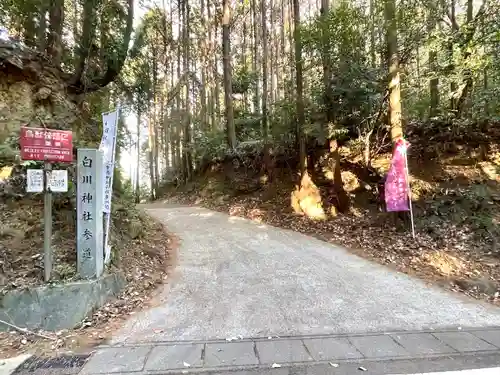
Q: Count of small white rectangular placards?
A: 2